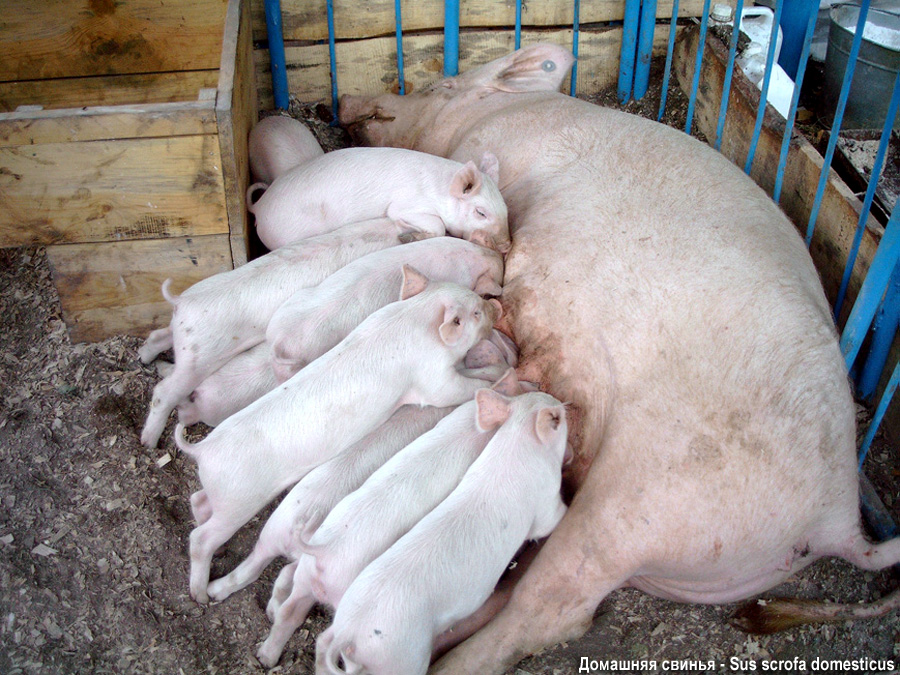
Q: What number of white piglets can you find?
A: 9